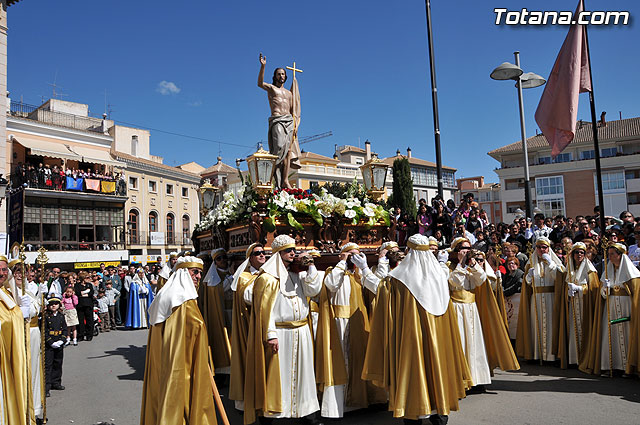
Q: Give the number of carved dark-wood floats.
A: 1